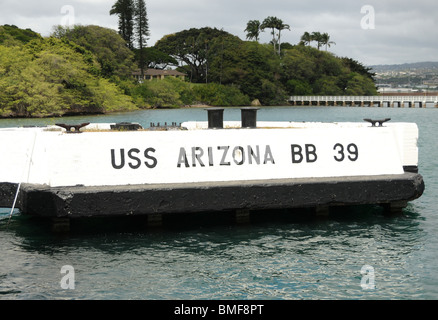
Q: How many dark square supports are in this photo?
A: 5